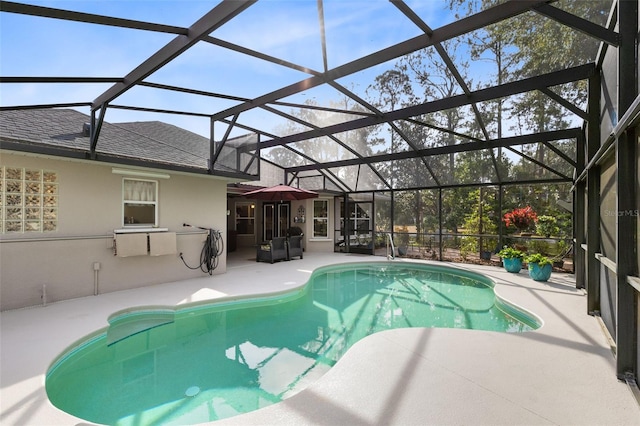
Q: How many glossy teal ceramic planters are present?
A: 2